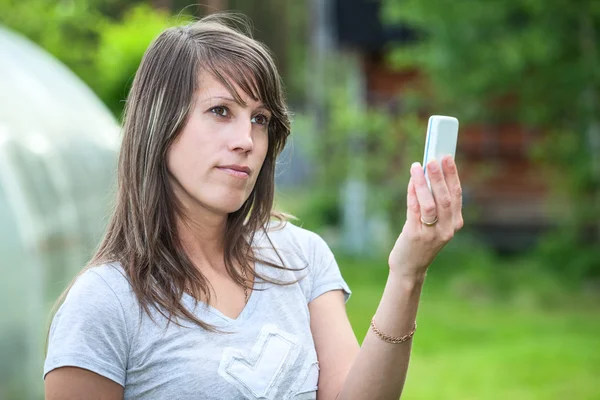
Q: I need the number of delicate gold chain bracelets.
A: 1